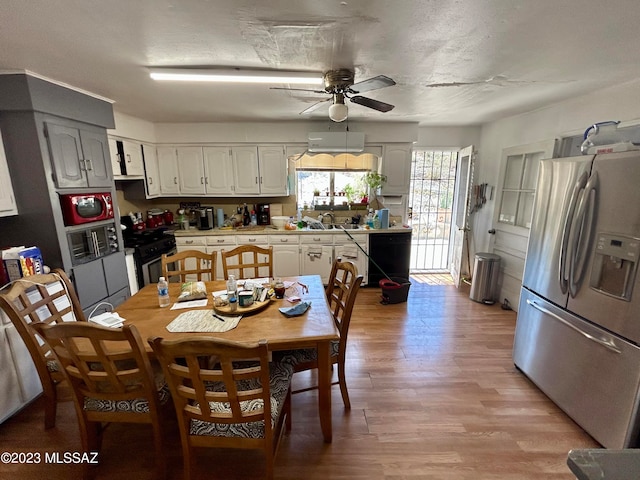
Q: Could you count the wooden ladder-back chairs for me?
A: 6